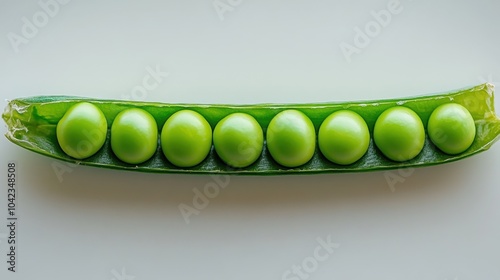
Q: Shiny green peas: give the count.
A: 8